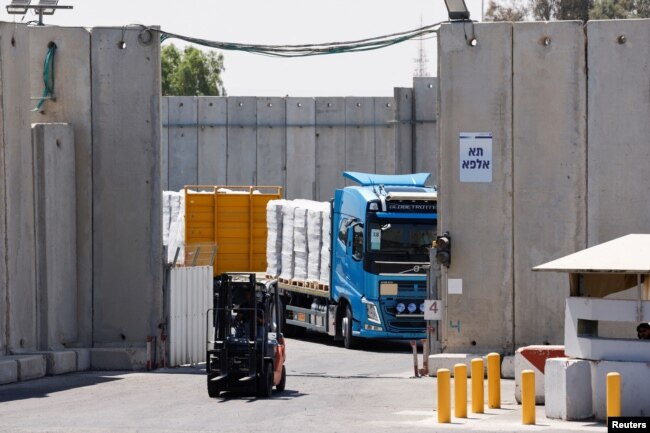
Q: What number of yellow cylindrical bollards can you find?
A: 6